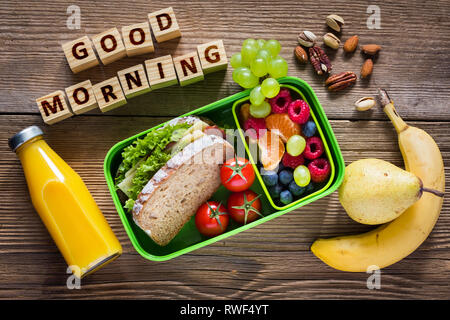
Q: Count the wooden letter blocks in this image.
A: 11